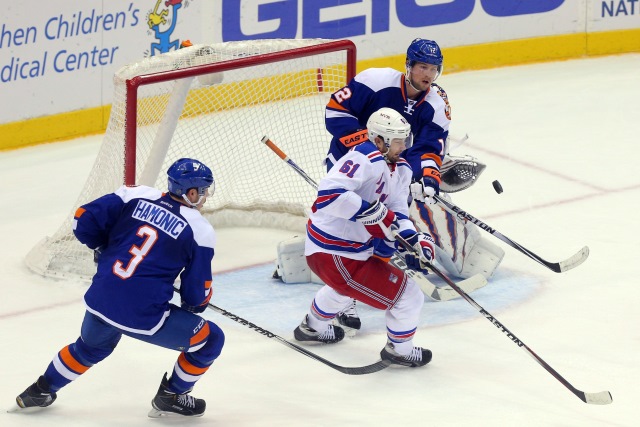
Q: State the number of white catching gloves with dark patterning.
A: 1